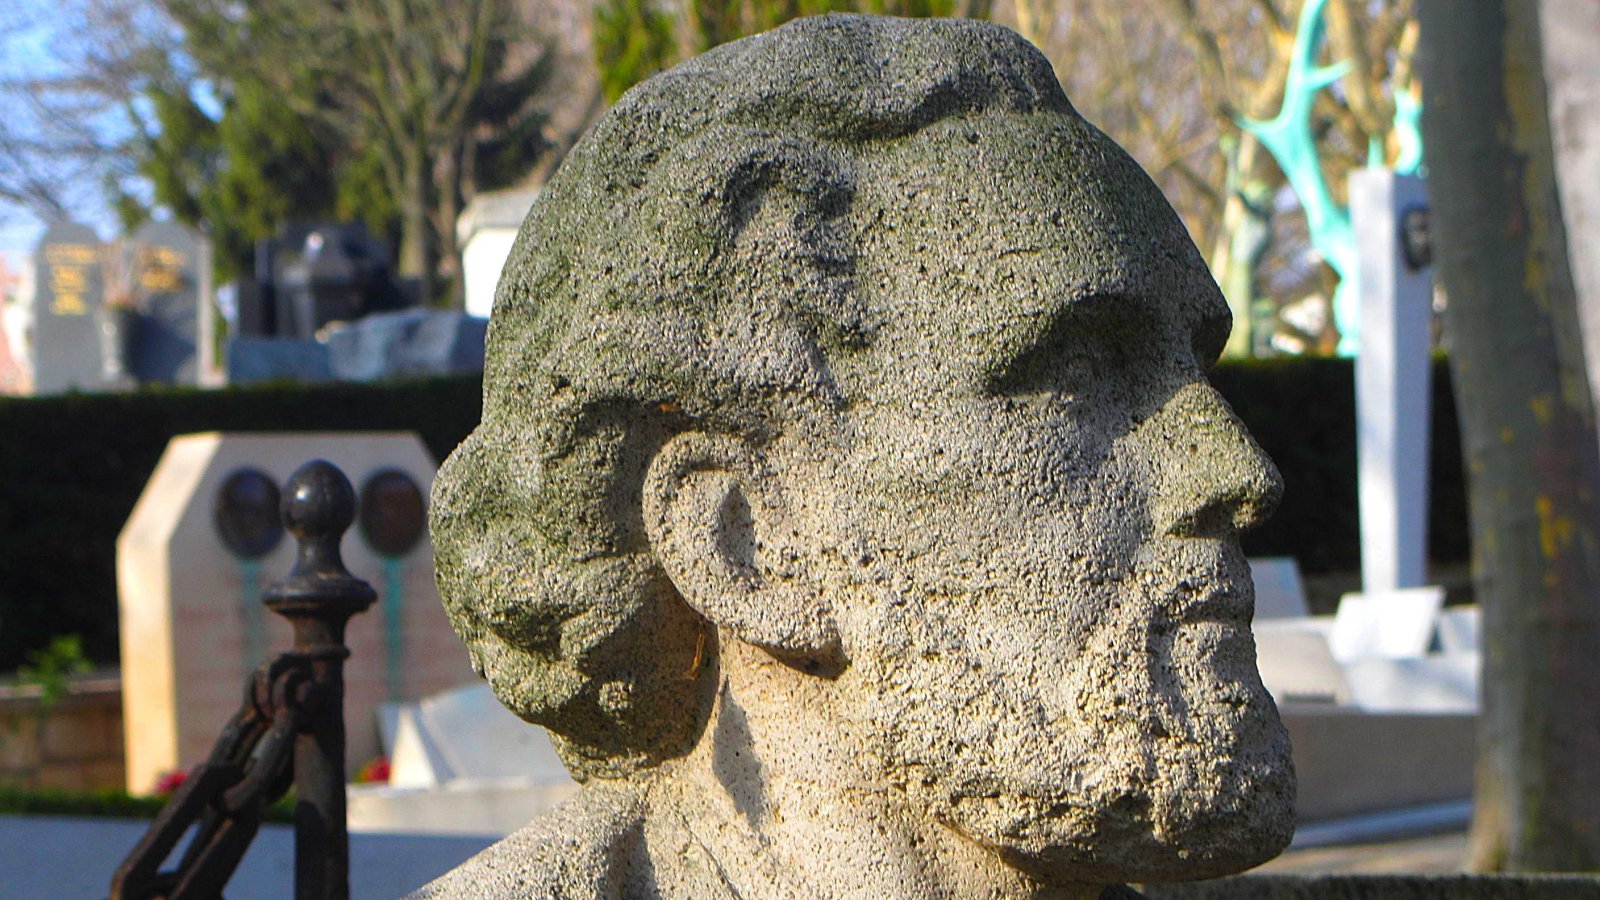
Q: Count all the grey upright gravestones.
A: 2